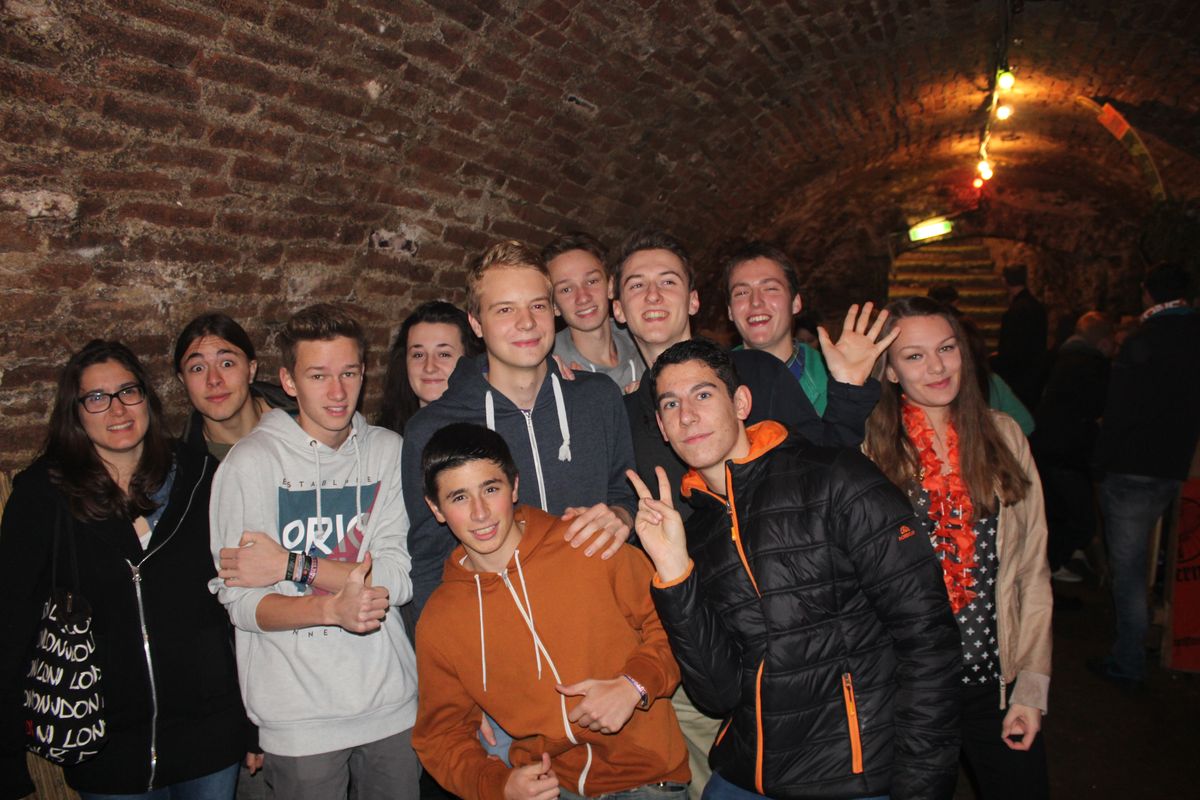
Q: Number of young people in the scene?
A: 11